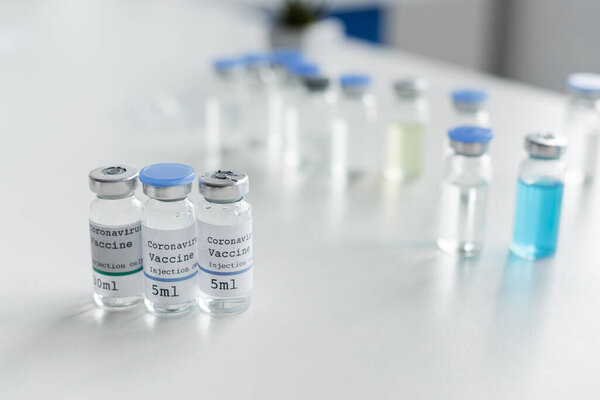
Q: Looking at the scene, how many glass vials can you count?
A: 14